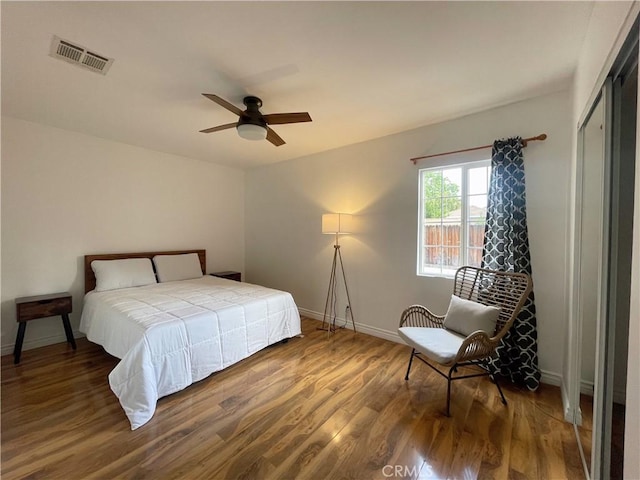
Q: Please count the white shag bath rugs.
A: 0